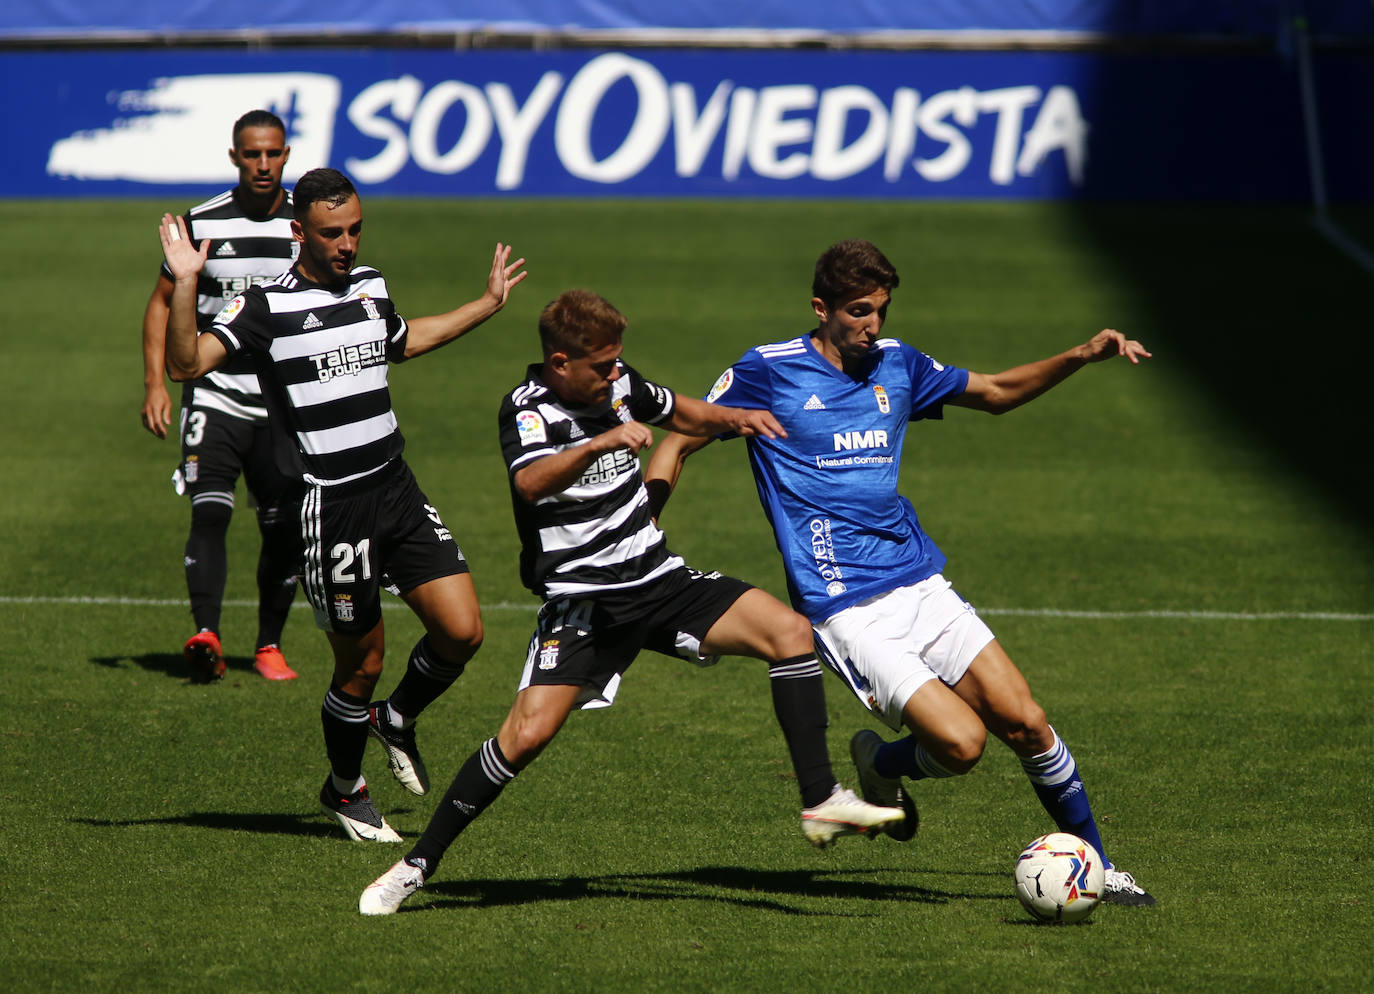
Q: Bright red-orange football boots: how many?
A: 2